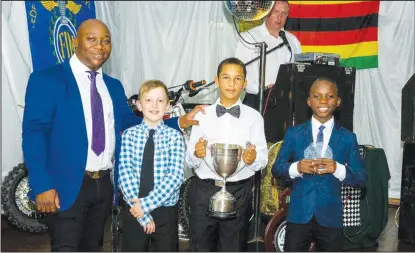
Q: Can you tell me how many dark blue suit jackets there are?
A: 2